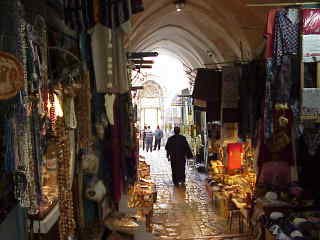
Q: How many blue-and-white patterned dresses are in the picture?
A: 1